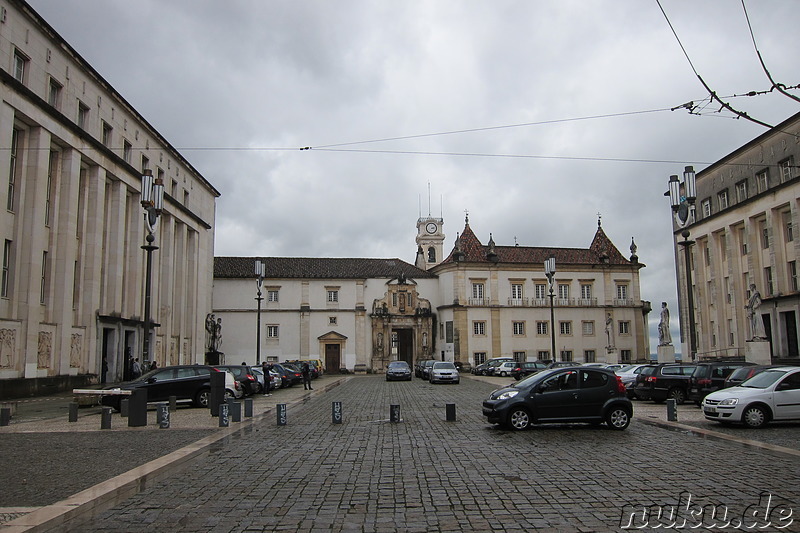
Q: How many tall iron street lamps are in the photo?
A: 4